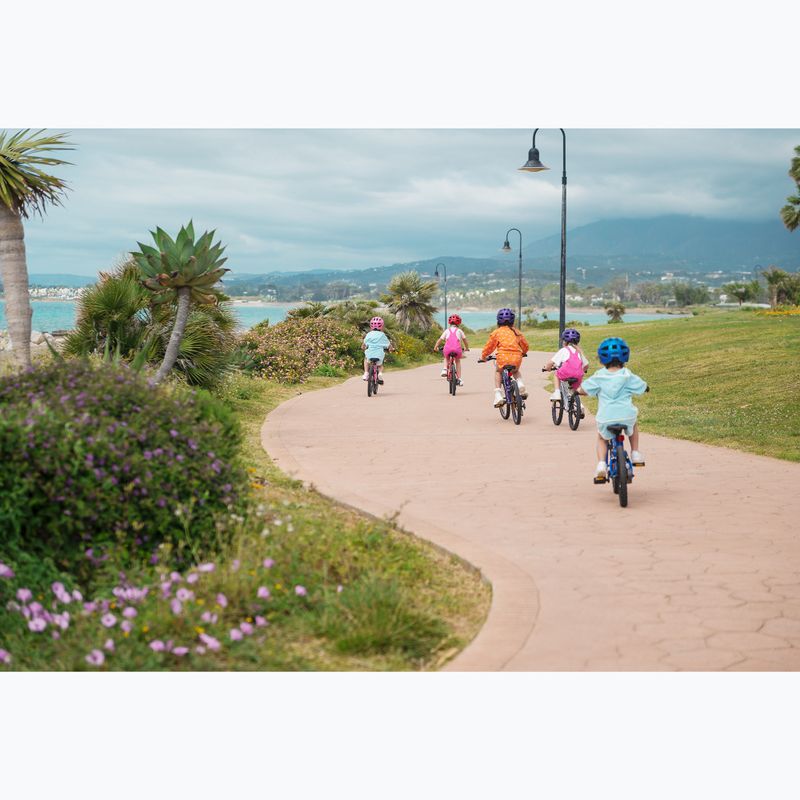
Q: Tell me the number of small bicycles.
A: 5